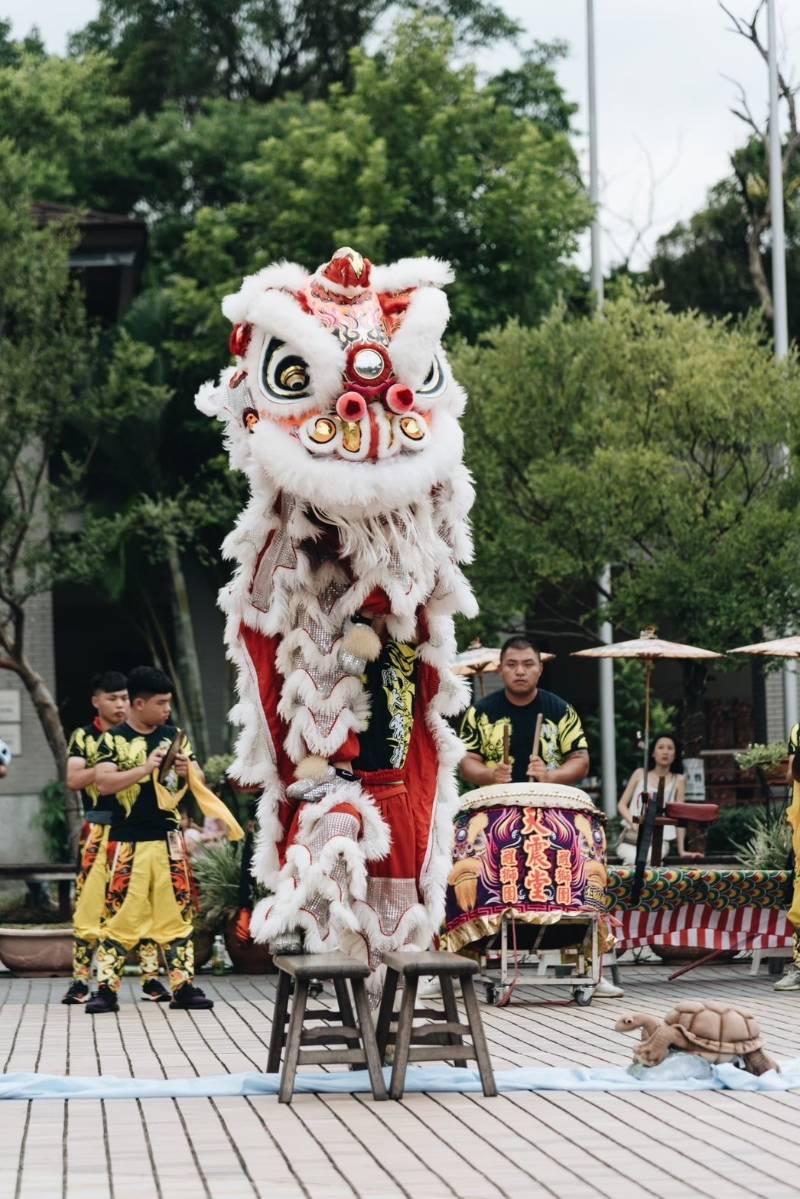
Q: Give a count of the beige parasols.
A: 3